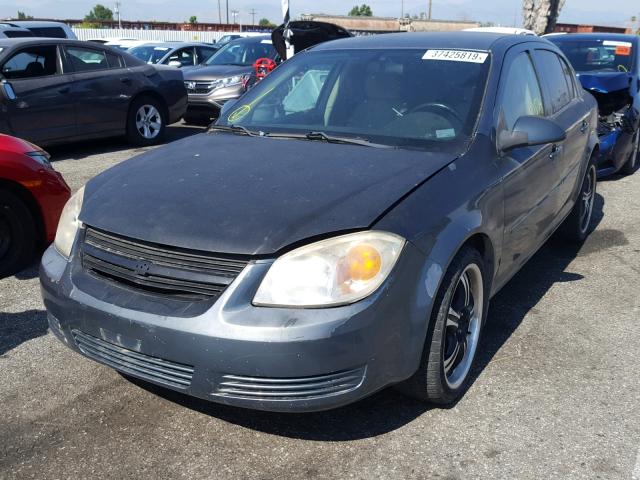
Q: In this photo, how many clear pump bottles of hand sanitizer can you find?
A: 0